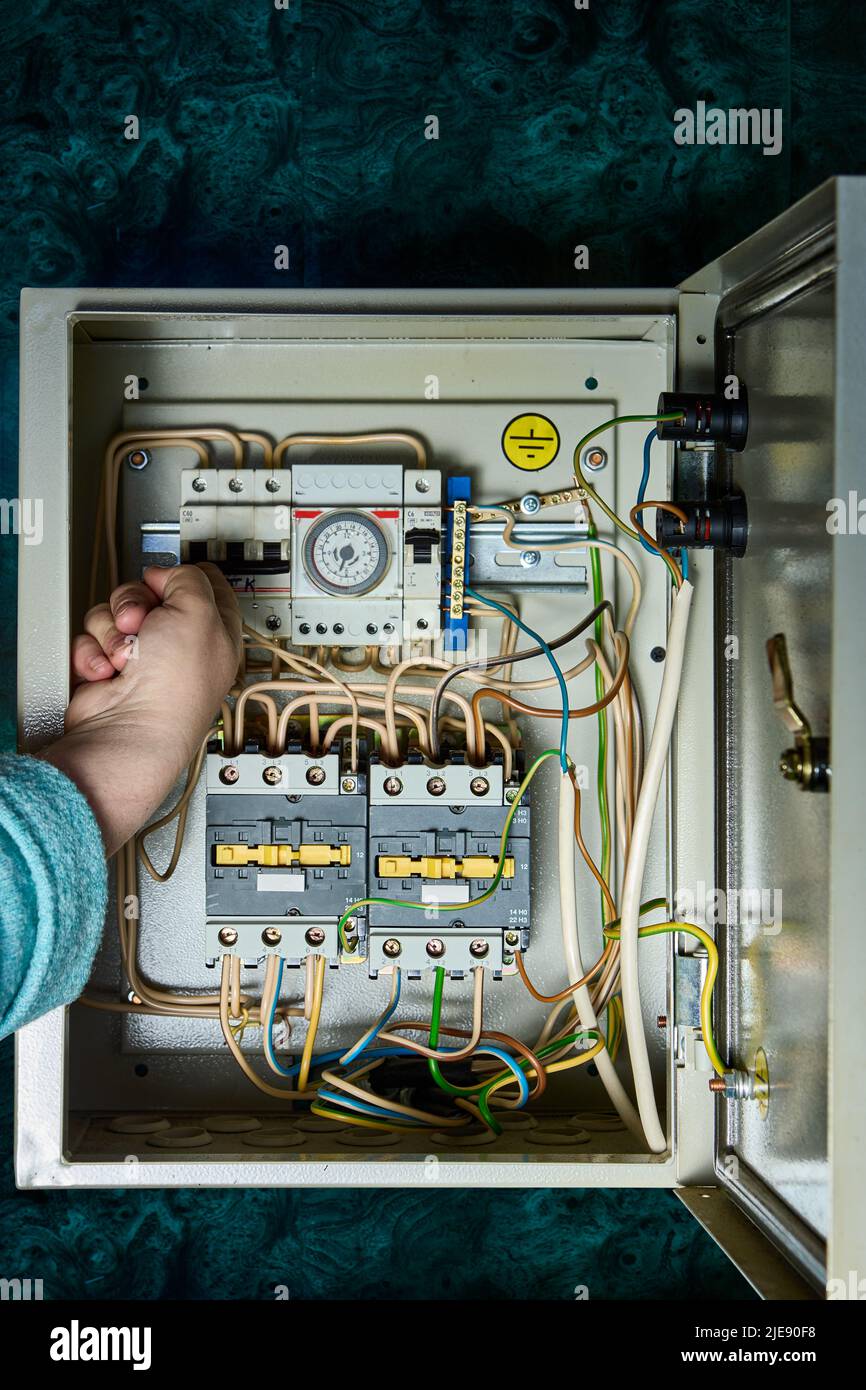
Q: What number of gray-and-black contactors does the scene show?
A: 2